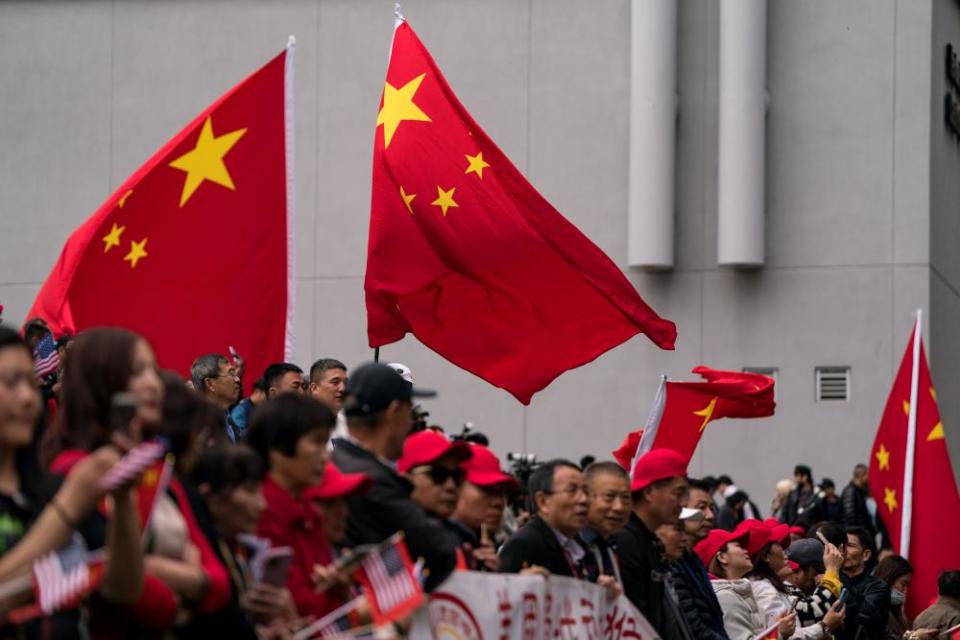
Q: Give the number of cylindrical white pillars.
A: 2